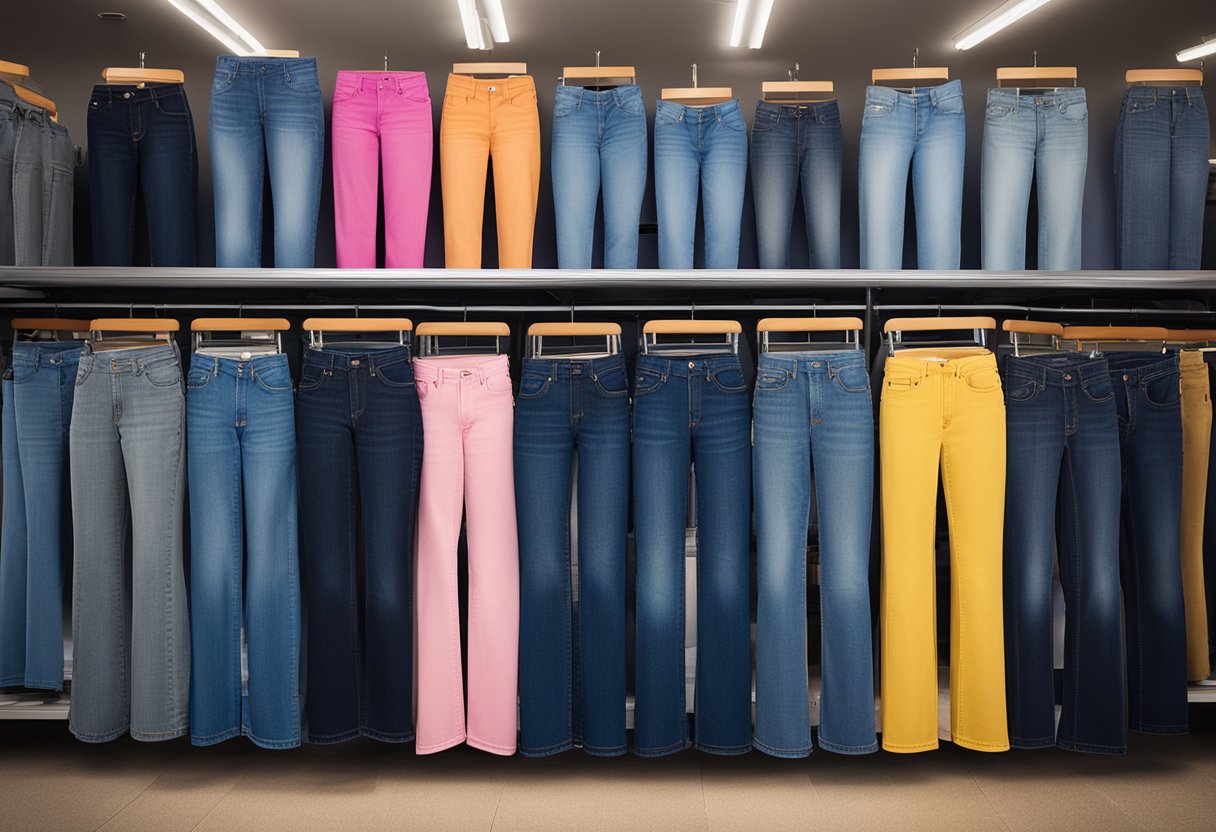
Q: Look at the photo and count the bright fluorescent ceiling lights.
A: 5